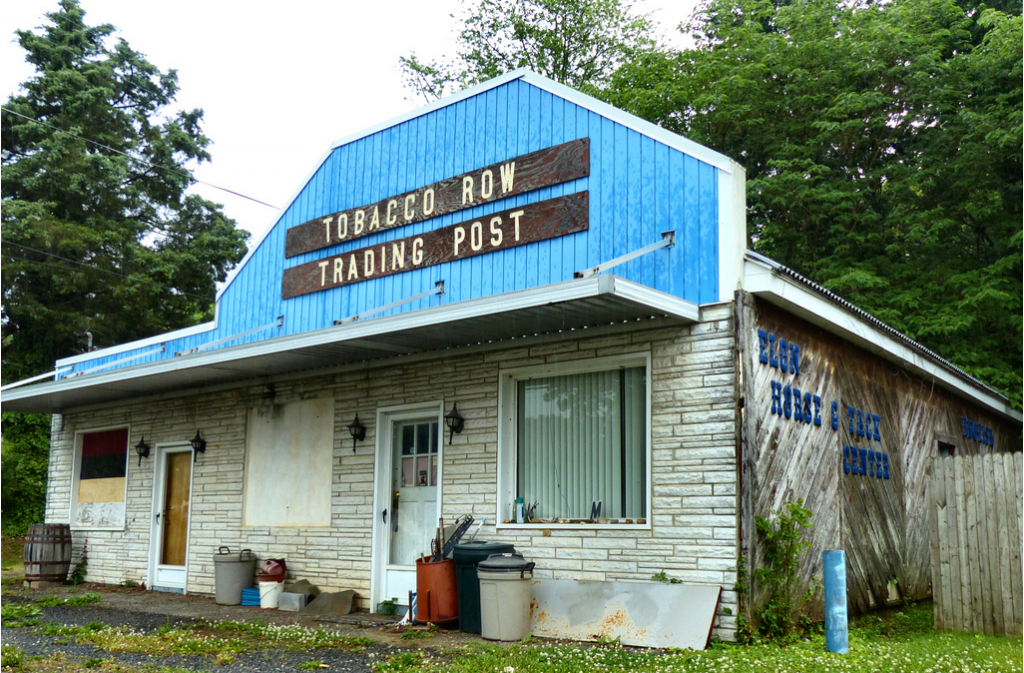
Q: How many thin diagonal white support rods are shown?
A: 5